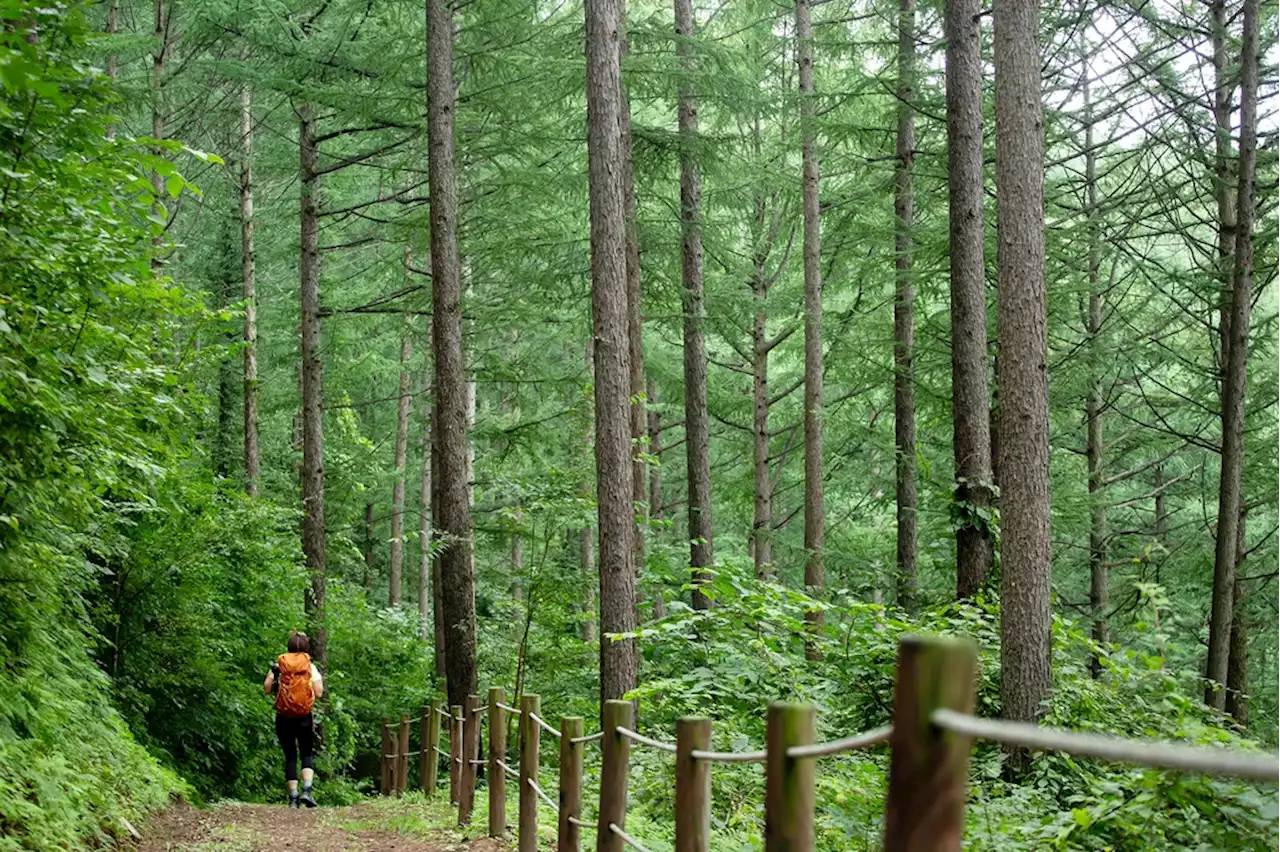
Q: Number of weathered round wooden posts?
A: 13